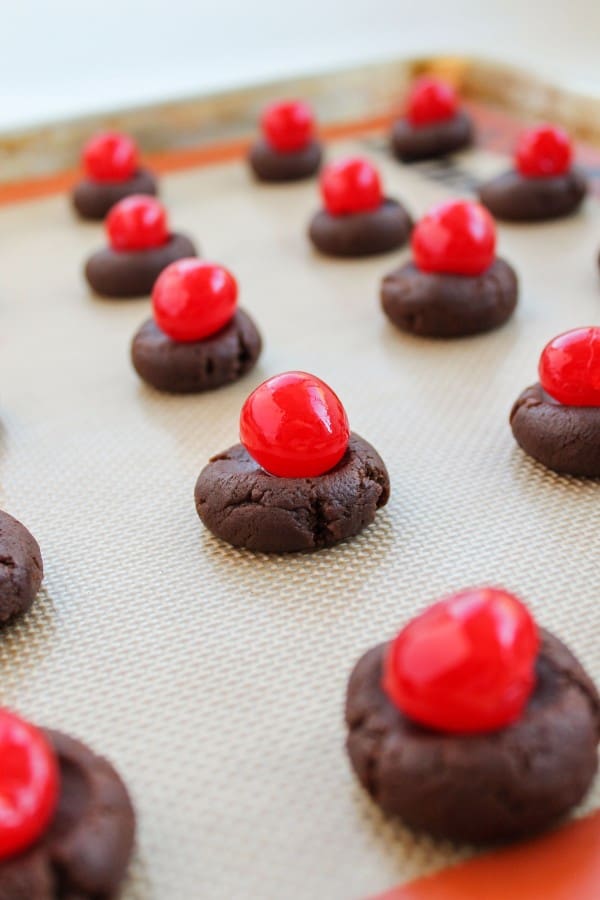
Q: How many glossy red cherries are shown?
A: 12